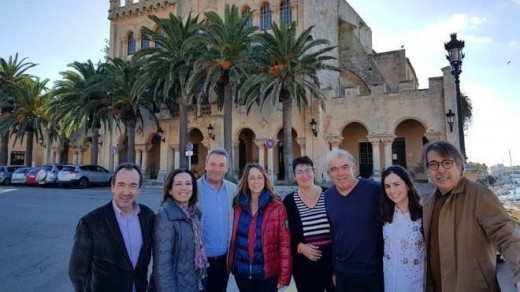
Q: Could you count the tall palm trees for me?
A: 7